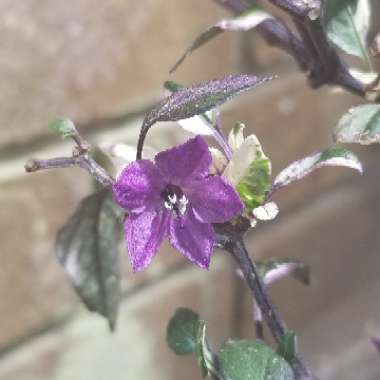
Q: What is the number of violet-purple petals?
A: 5